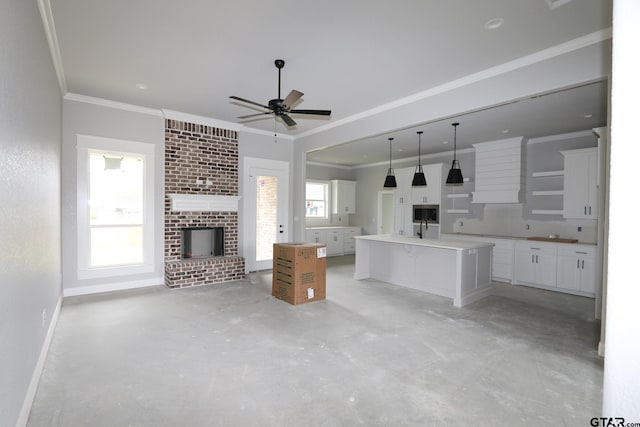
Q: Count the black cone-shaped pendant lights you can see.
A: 3